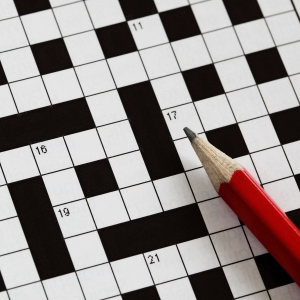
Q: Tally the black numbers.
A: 5